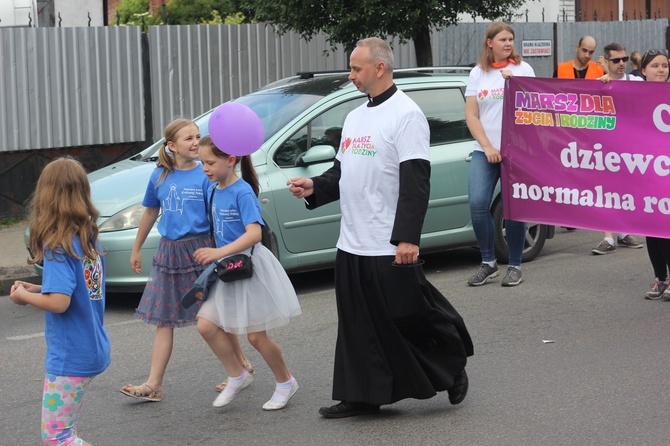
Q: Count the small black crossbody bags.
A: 1